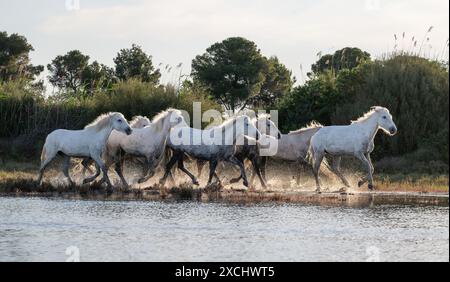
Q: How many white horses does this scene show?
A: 7